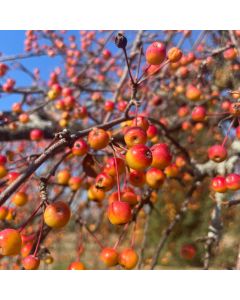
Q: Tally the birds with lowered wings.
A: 0